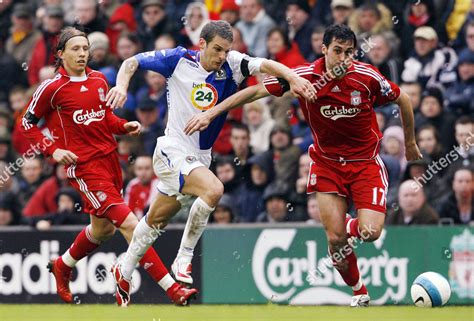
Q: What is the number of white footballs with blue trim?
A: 1